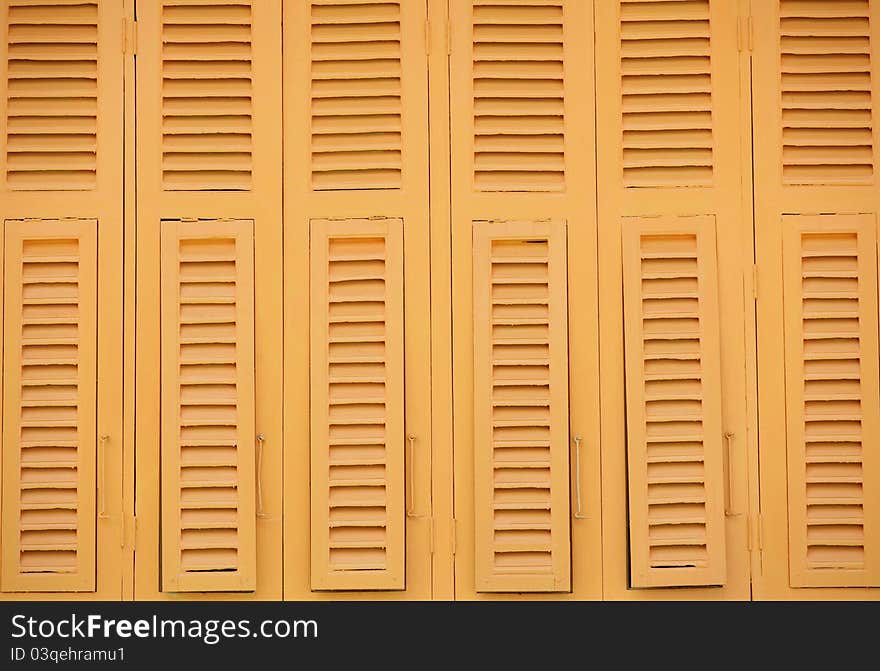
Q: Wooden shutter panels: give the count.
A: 12